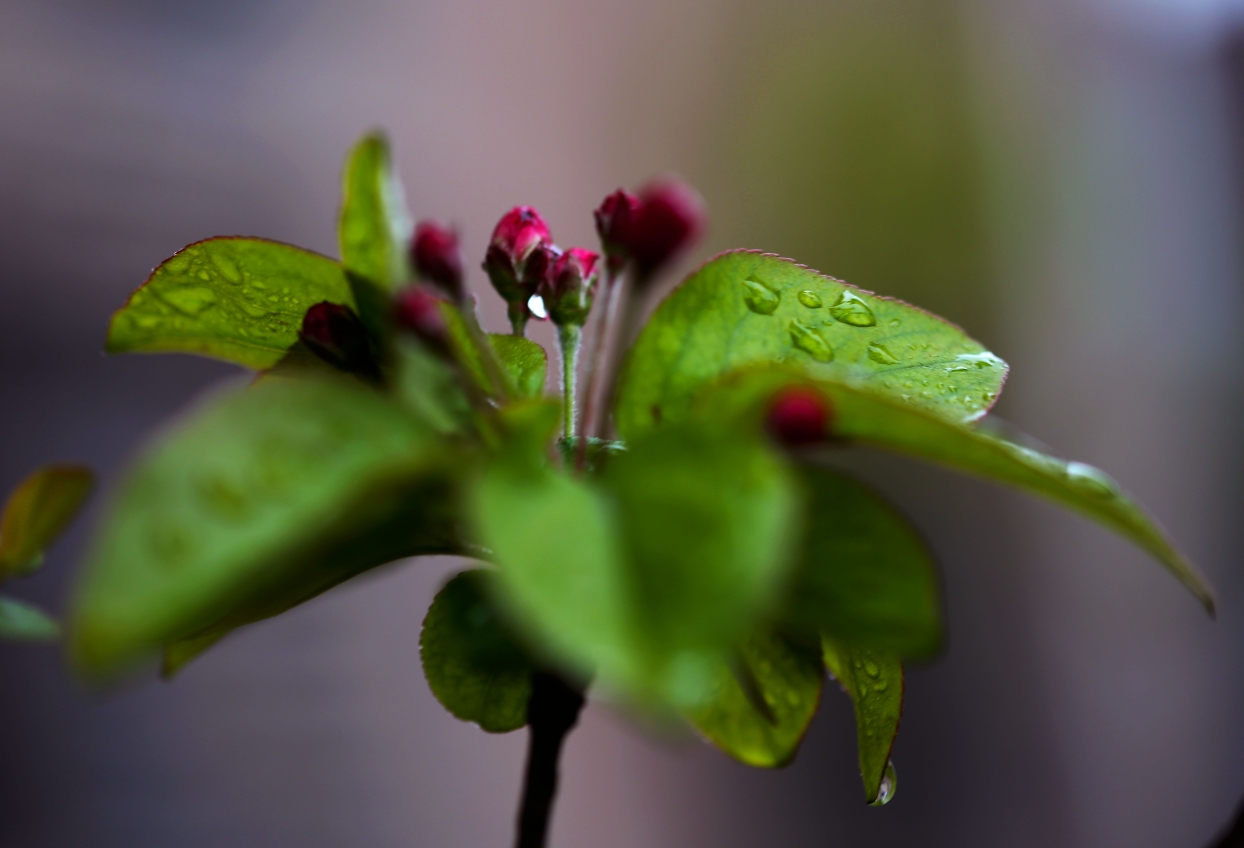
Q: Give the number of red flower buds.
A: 8